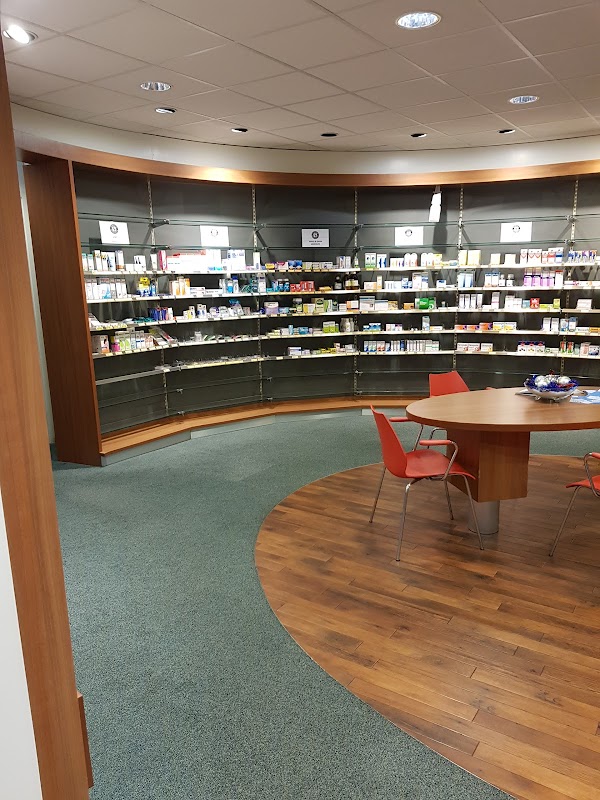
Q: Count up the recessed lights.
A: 9